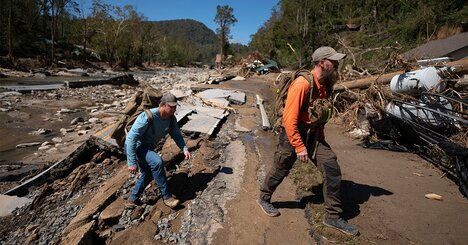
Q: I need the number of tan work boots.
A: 2